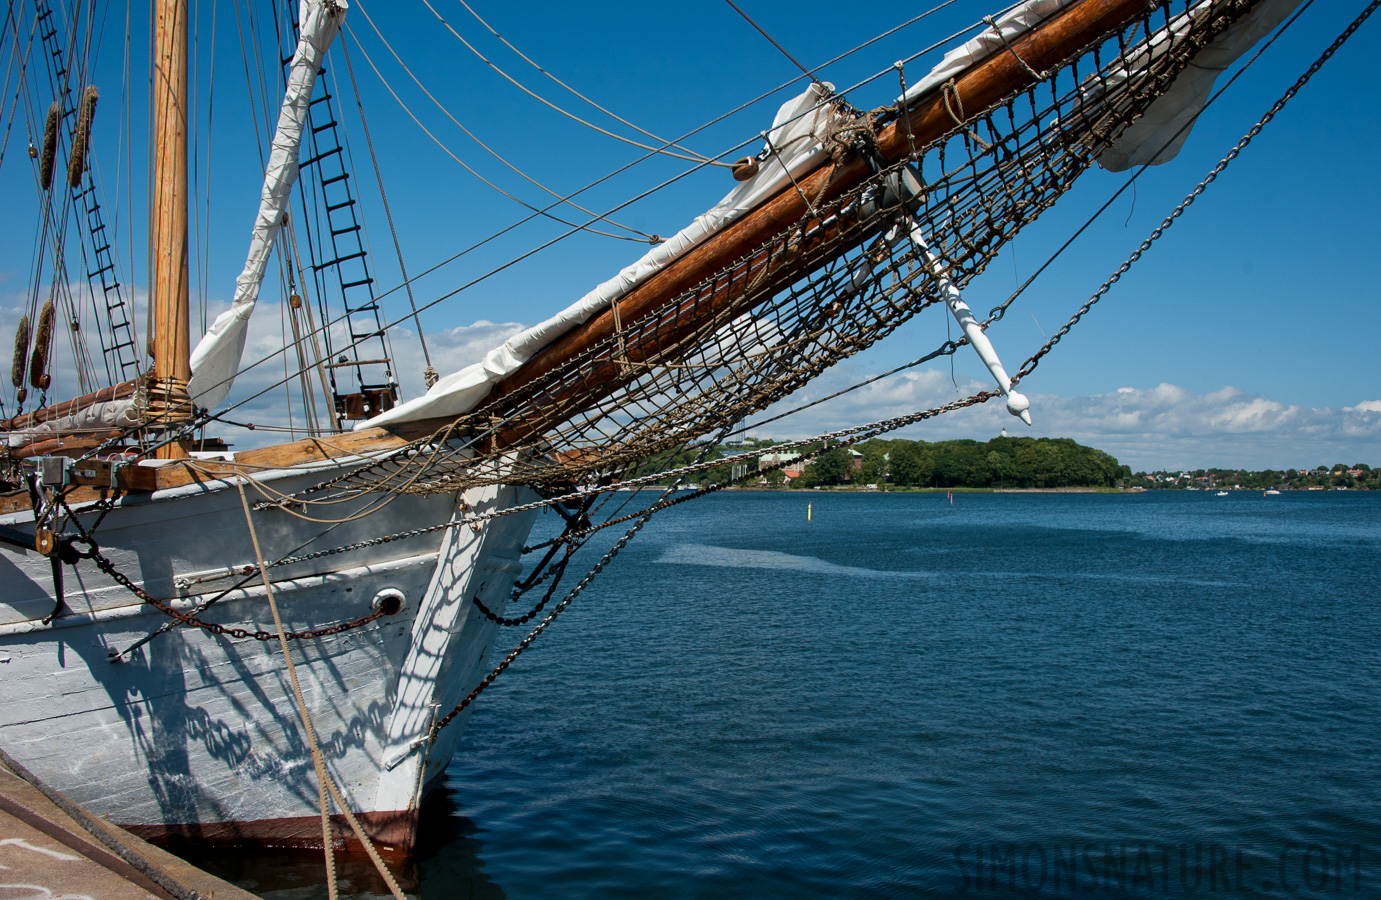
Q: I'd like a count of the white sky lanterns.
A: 0